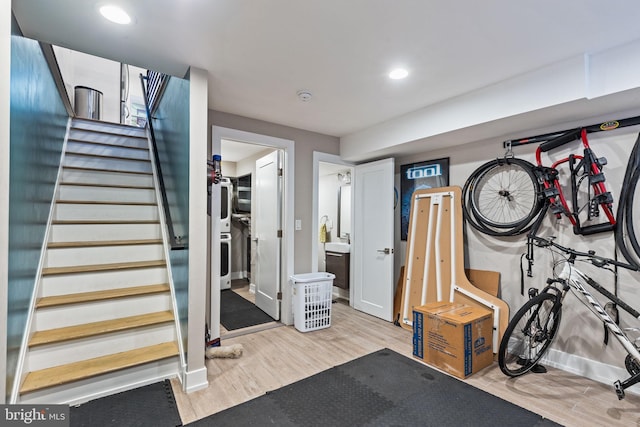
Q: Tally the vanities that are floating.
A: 1